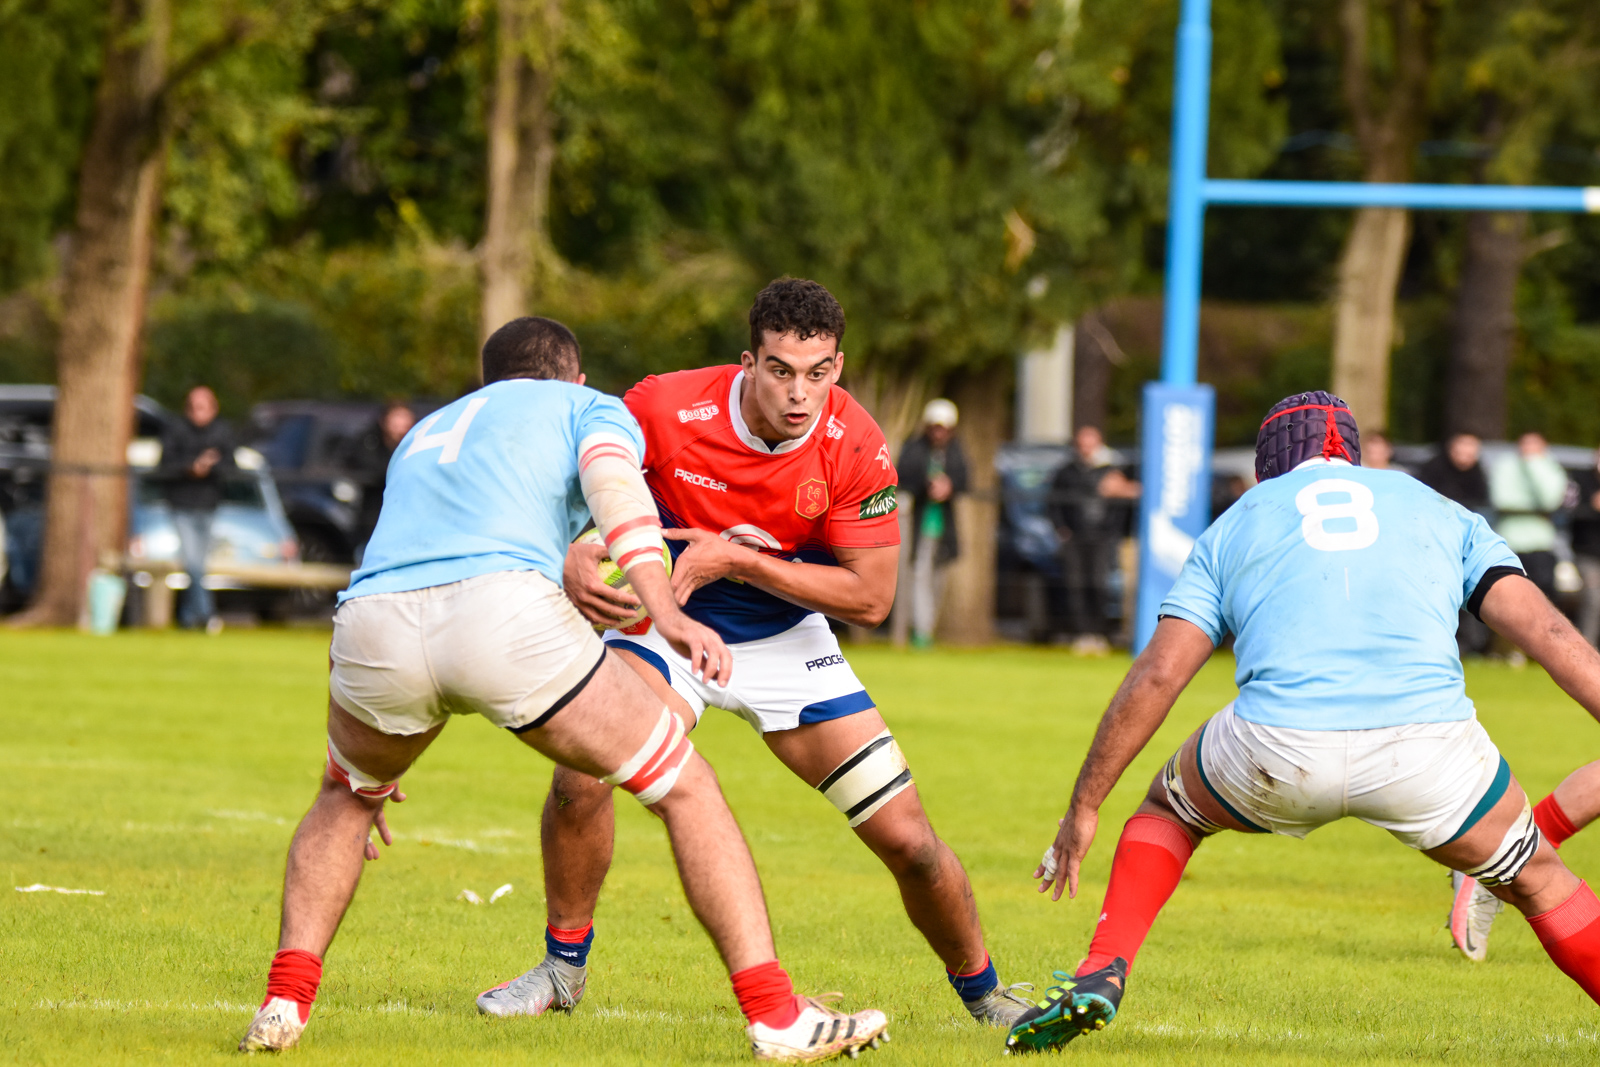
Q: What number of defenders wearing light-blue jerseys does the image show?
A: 2